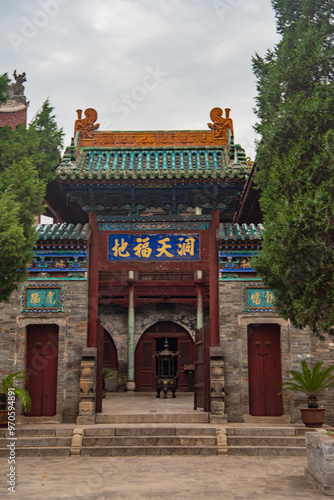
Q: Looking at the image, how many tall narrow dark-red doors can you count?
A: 2